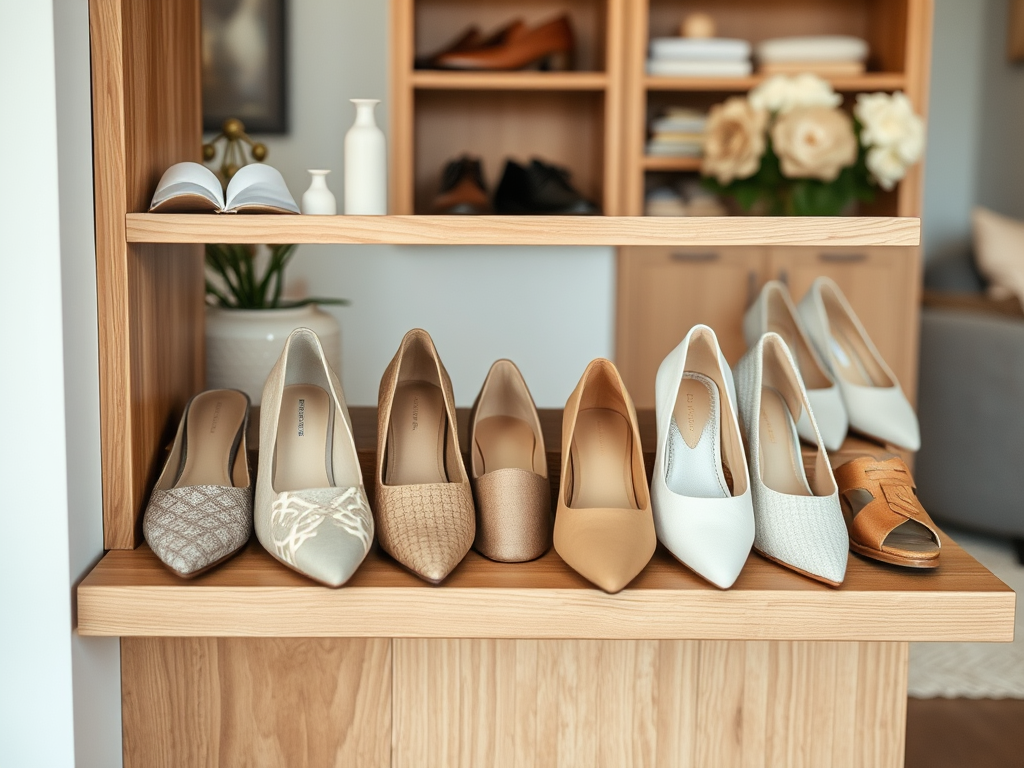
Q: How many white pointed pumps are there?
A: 4